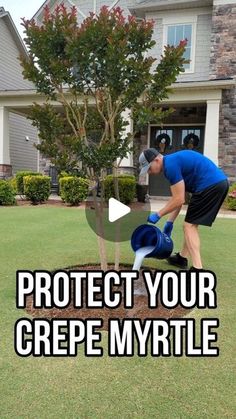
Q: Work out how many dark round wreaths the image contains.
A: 2